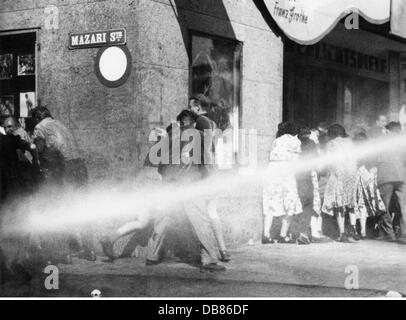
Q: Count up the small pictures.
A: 4